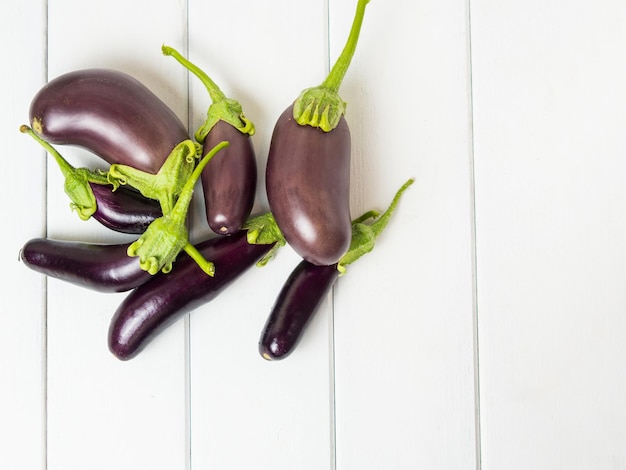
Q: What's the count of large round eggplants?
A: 2